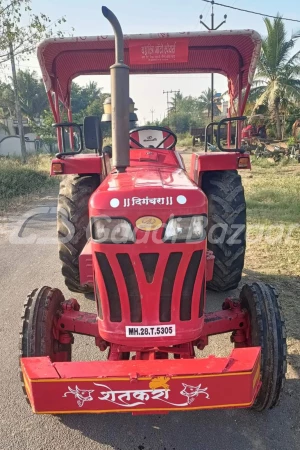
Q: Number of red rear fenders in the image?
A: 2